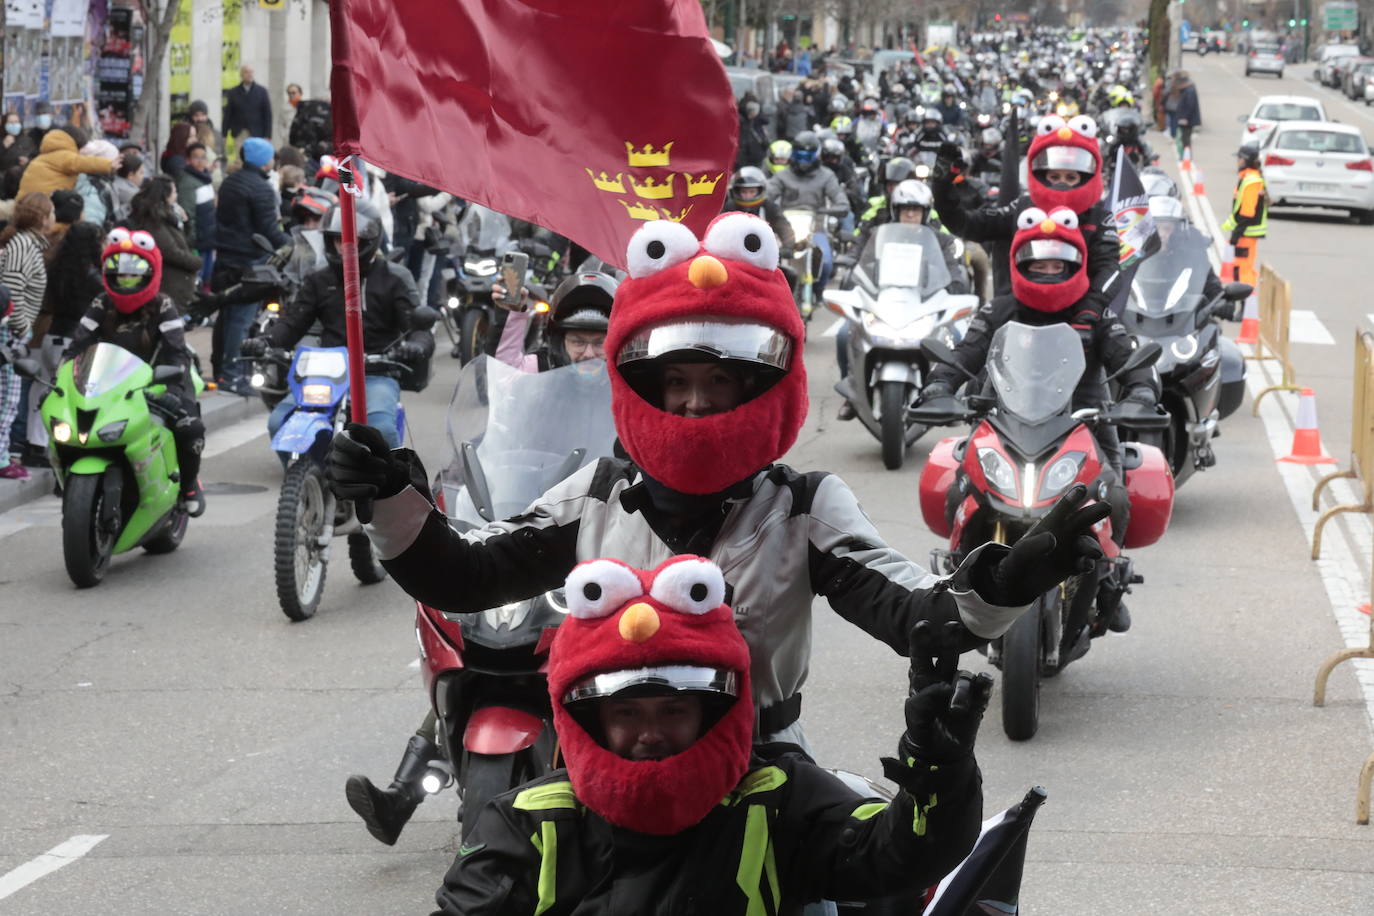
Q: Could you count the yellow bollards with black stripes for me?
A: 0